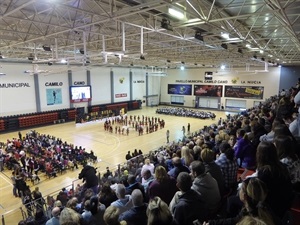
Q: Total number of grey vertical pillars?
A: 6